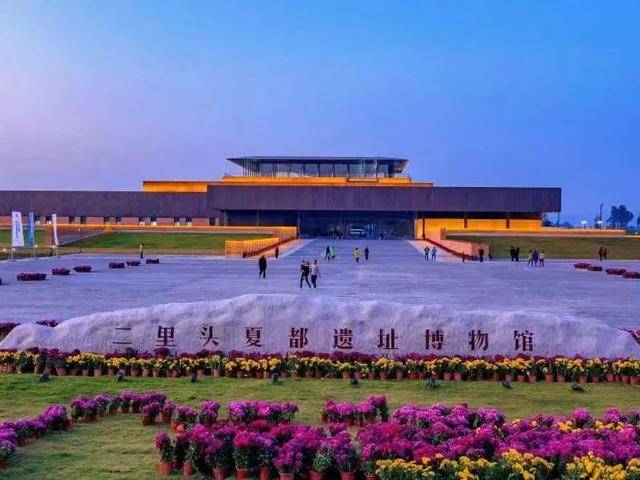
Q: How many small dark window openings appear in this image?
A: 11